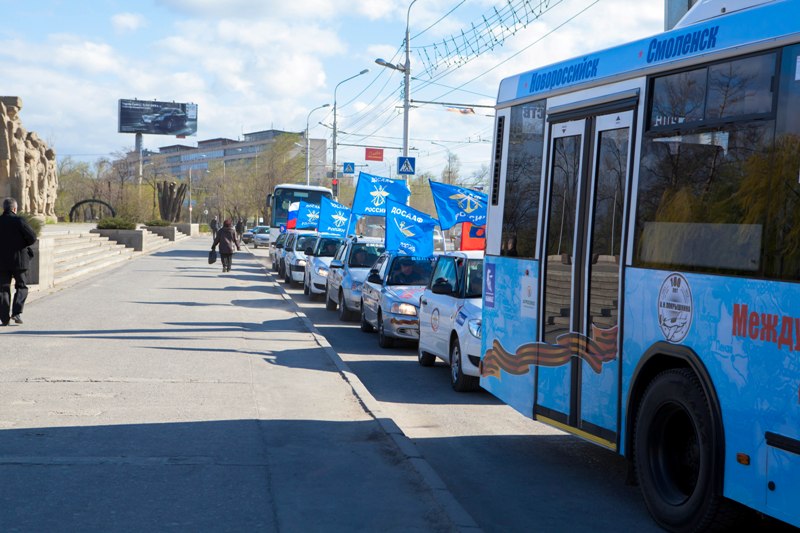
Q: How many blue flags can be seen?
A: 5